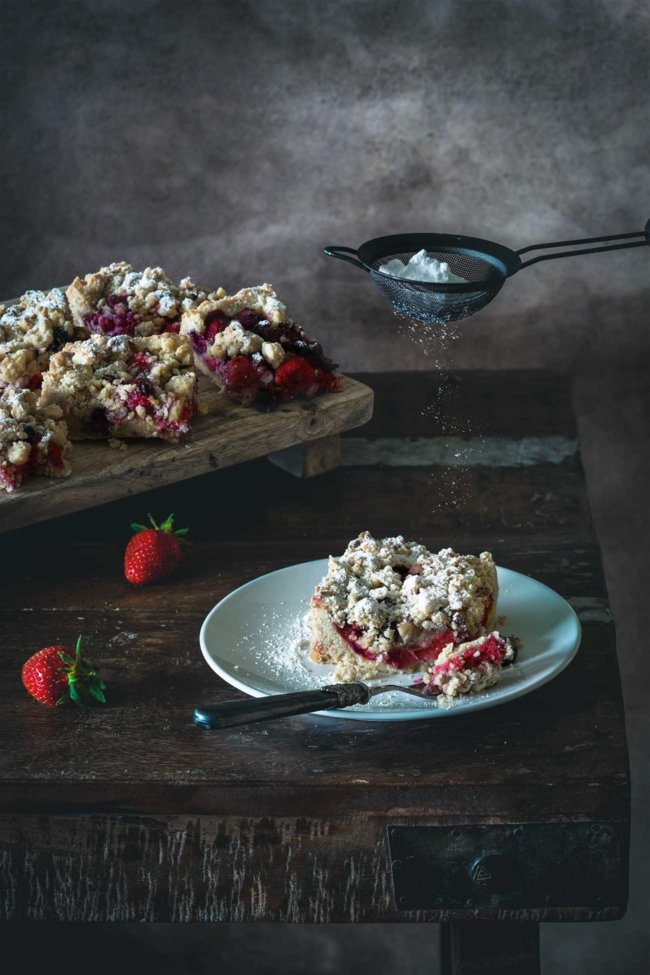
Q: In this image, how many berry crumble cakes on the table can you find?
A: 6